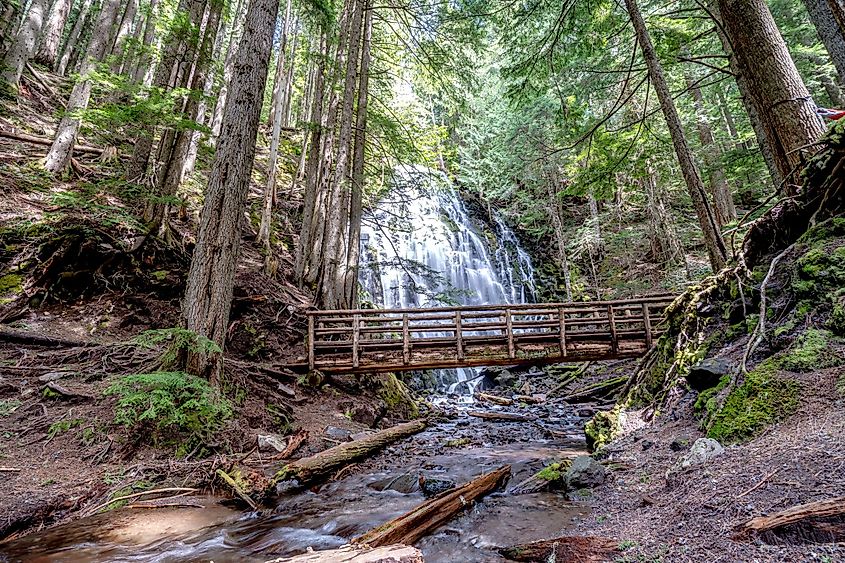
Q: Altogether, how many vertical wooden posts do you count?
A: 8